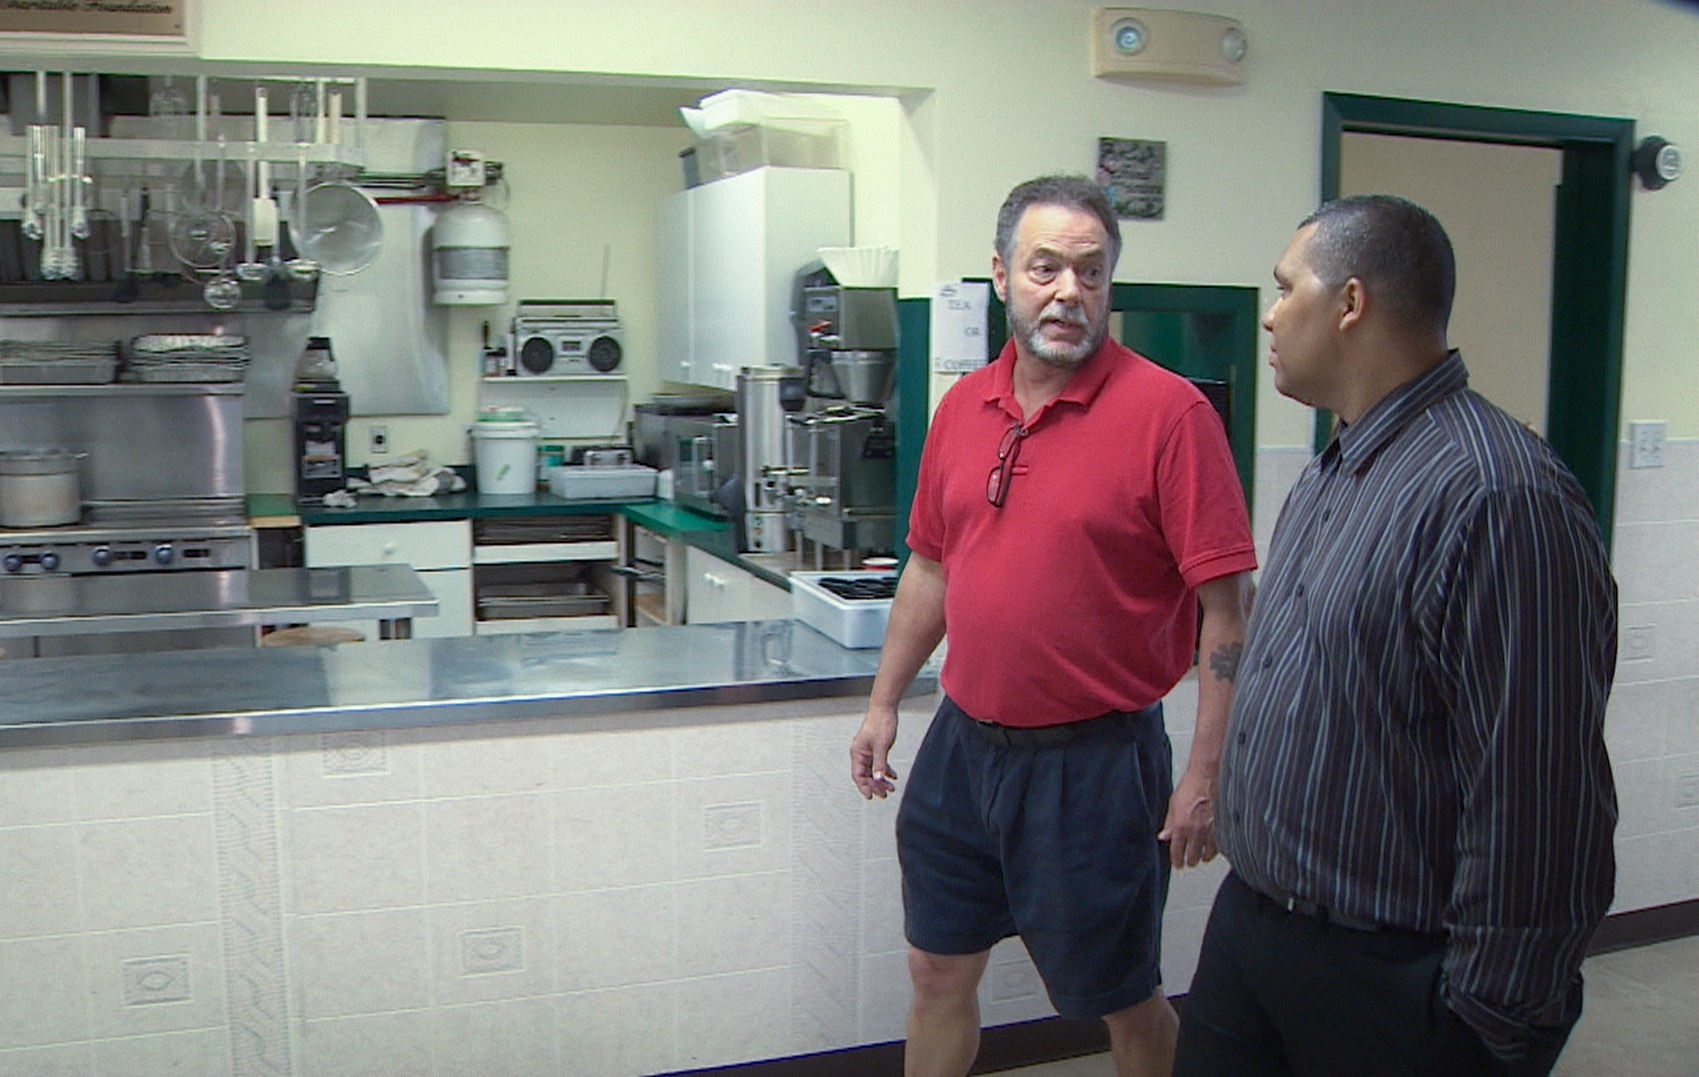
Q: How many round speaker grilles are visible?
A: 2